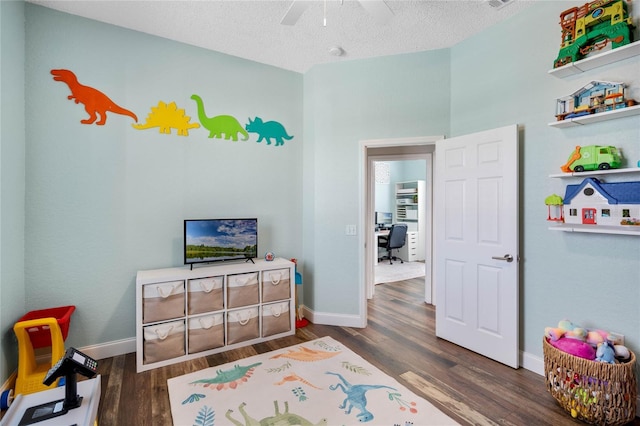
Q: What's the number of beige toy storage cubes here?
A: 8